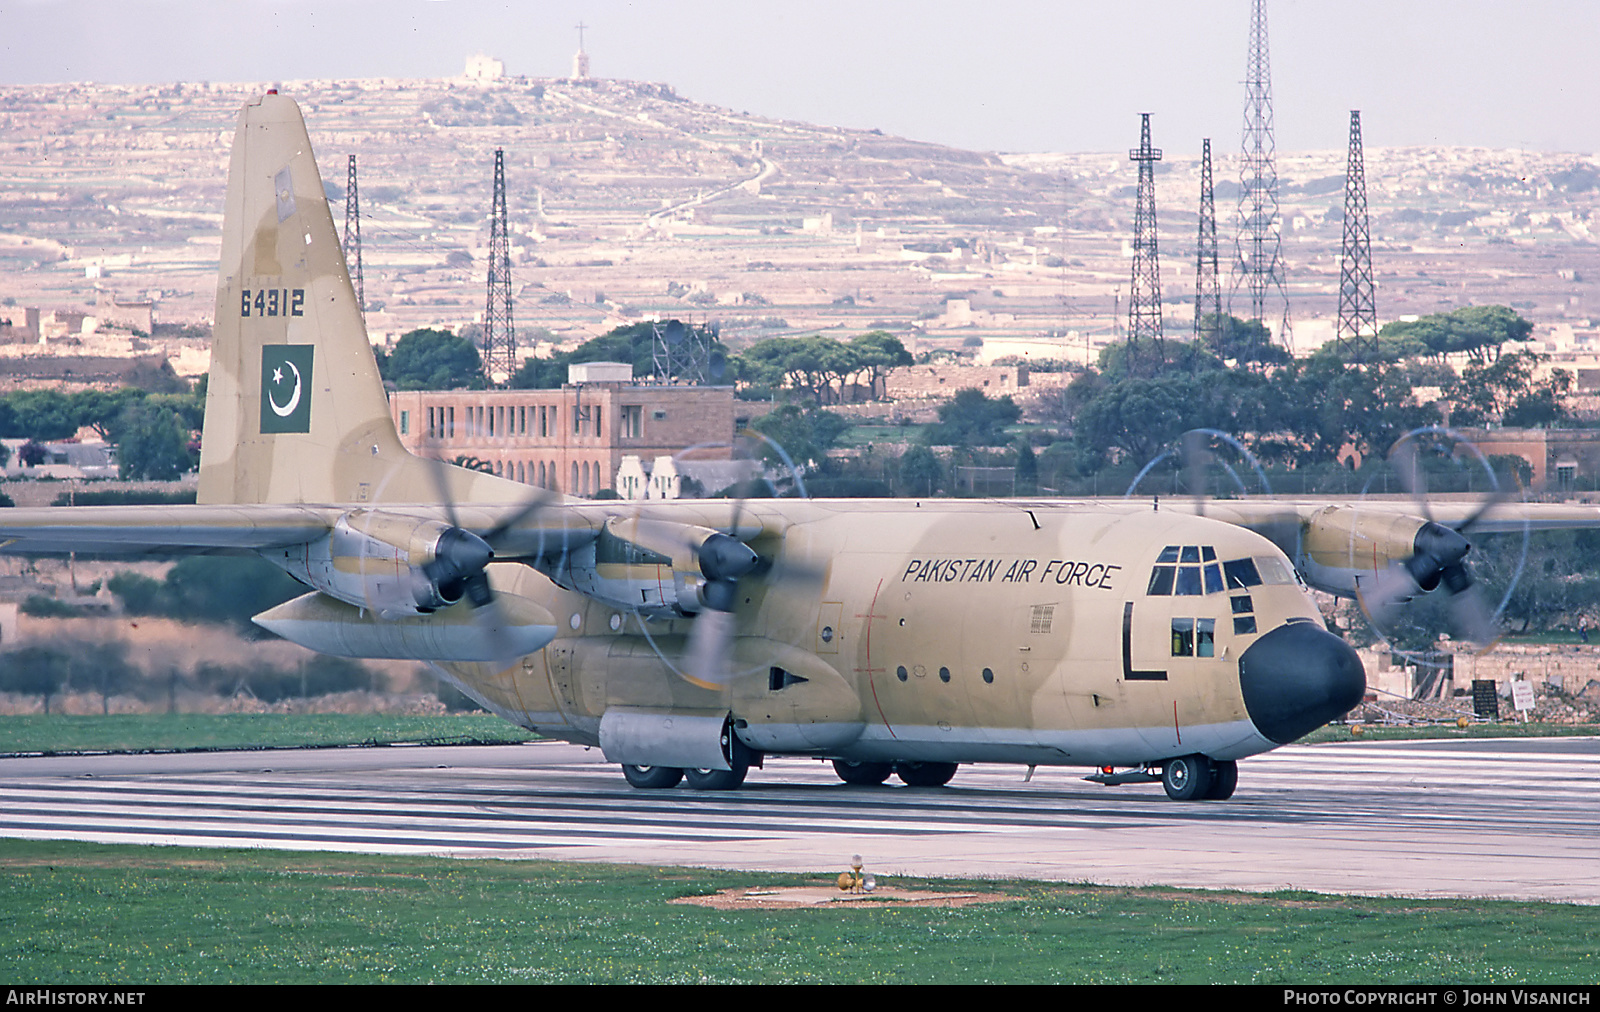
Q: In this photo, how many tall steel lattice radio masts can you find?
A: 6